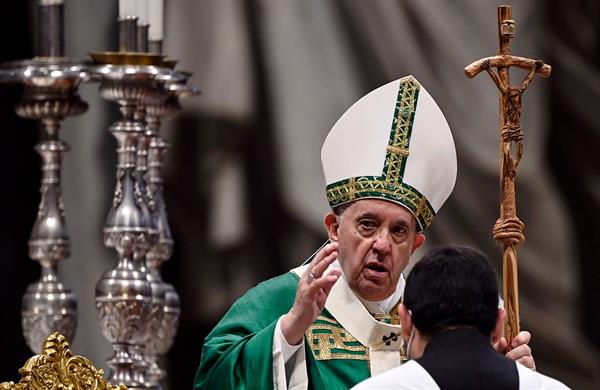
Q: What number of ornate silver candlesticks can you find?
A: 4